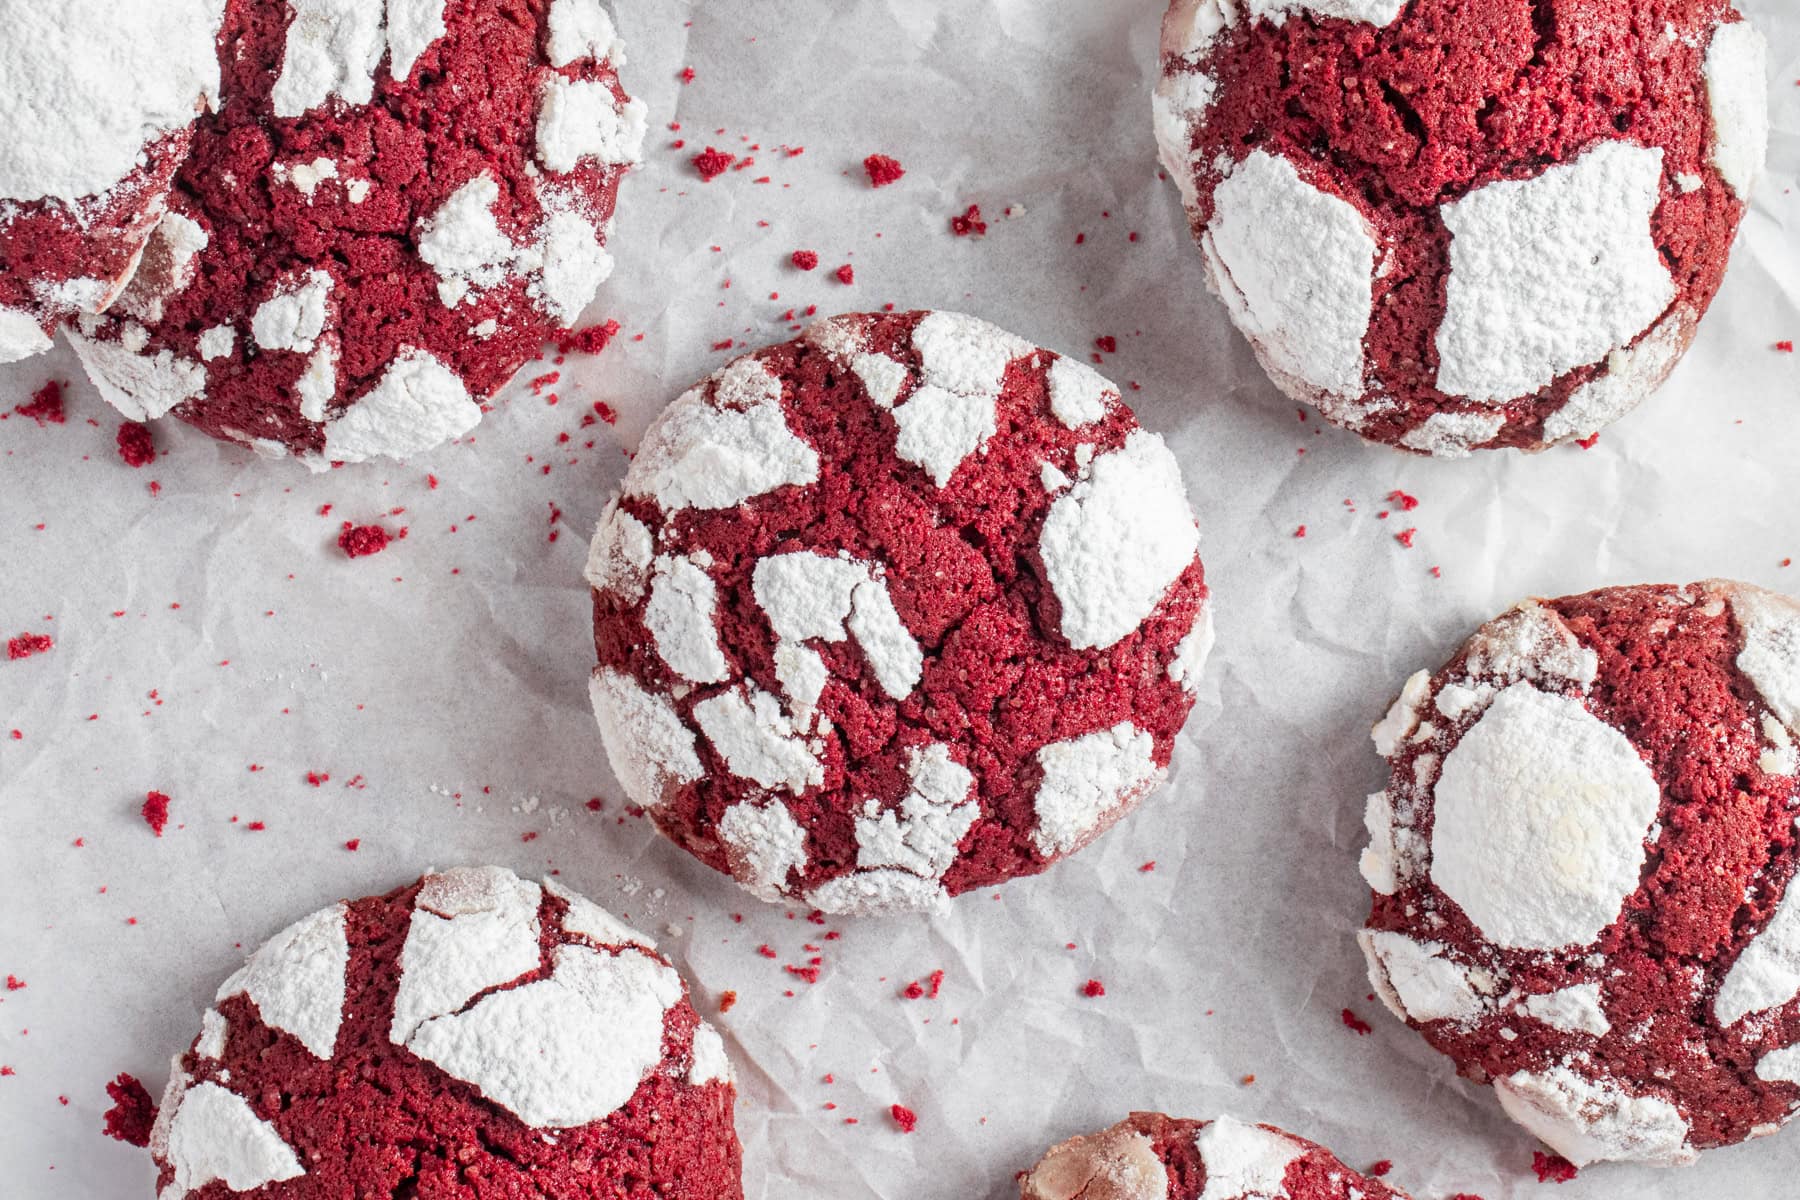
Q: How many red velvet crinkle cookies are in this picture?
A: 7